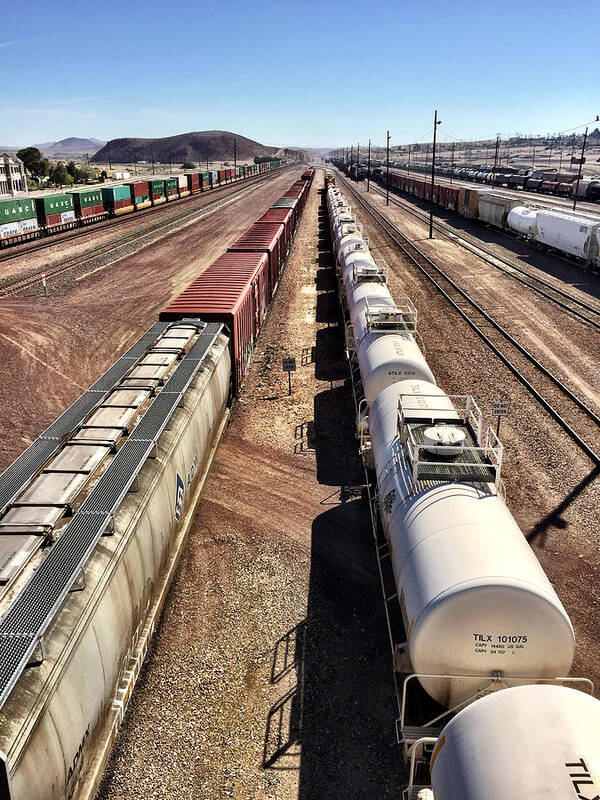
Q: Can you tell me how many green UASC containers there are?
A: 3